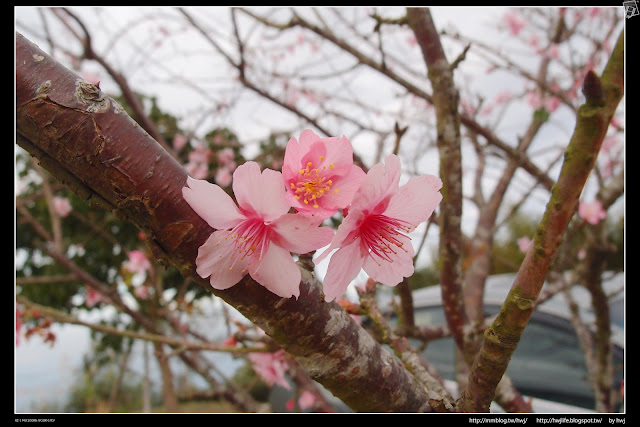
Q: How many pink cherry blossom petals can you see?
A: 15